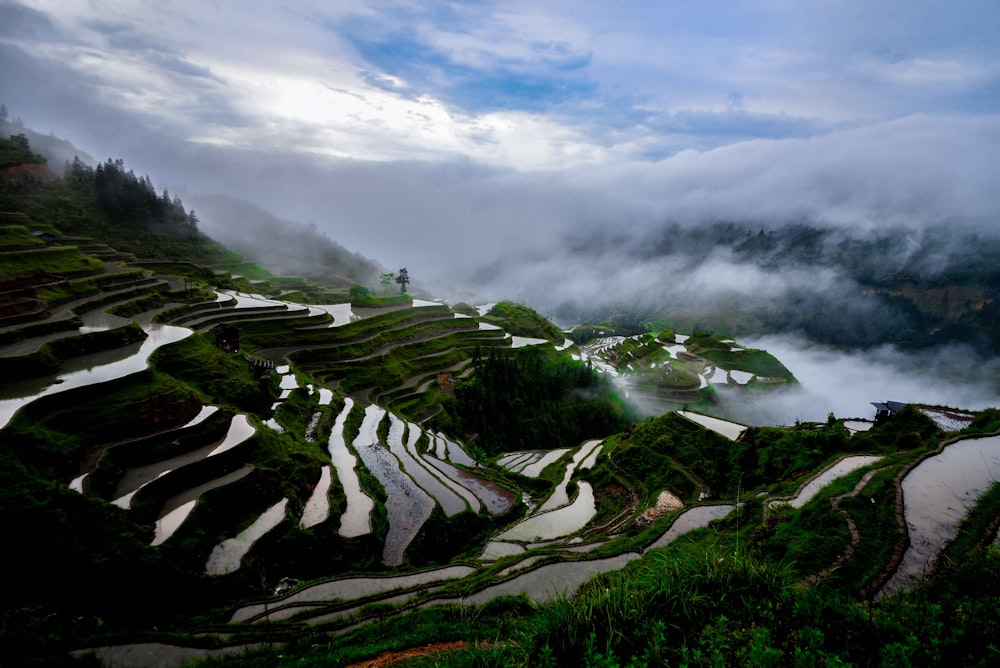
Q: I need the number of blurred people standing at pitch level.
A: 0